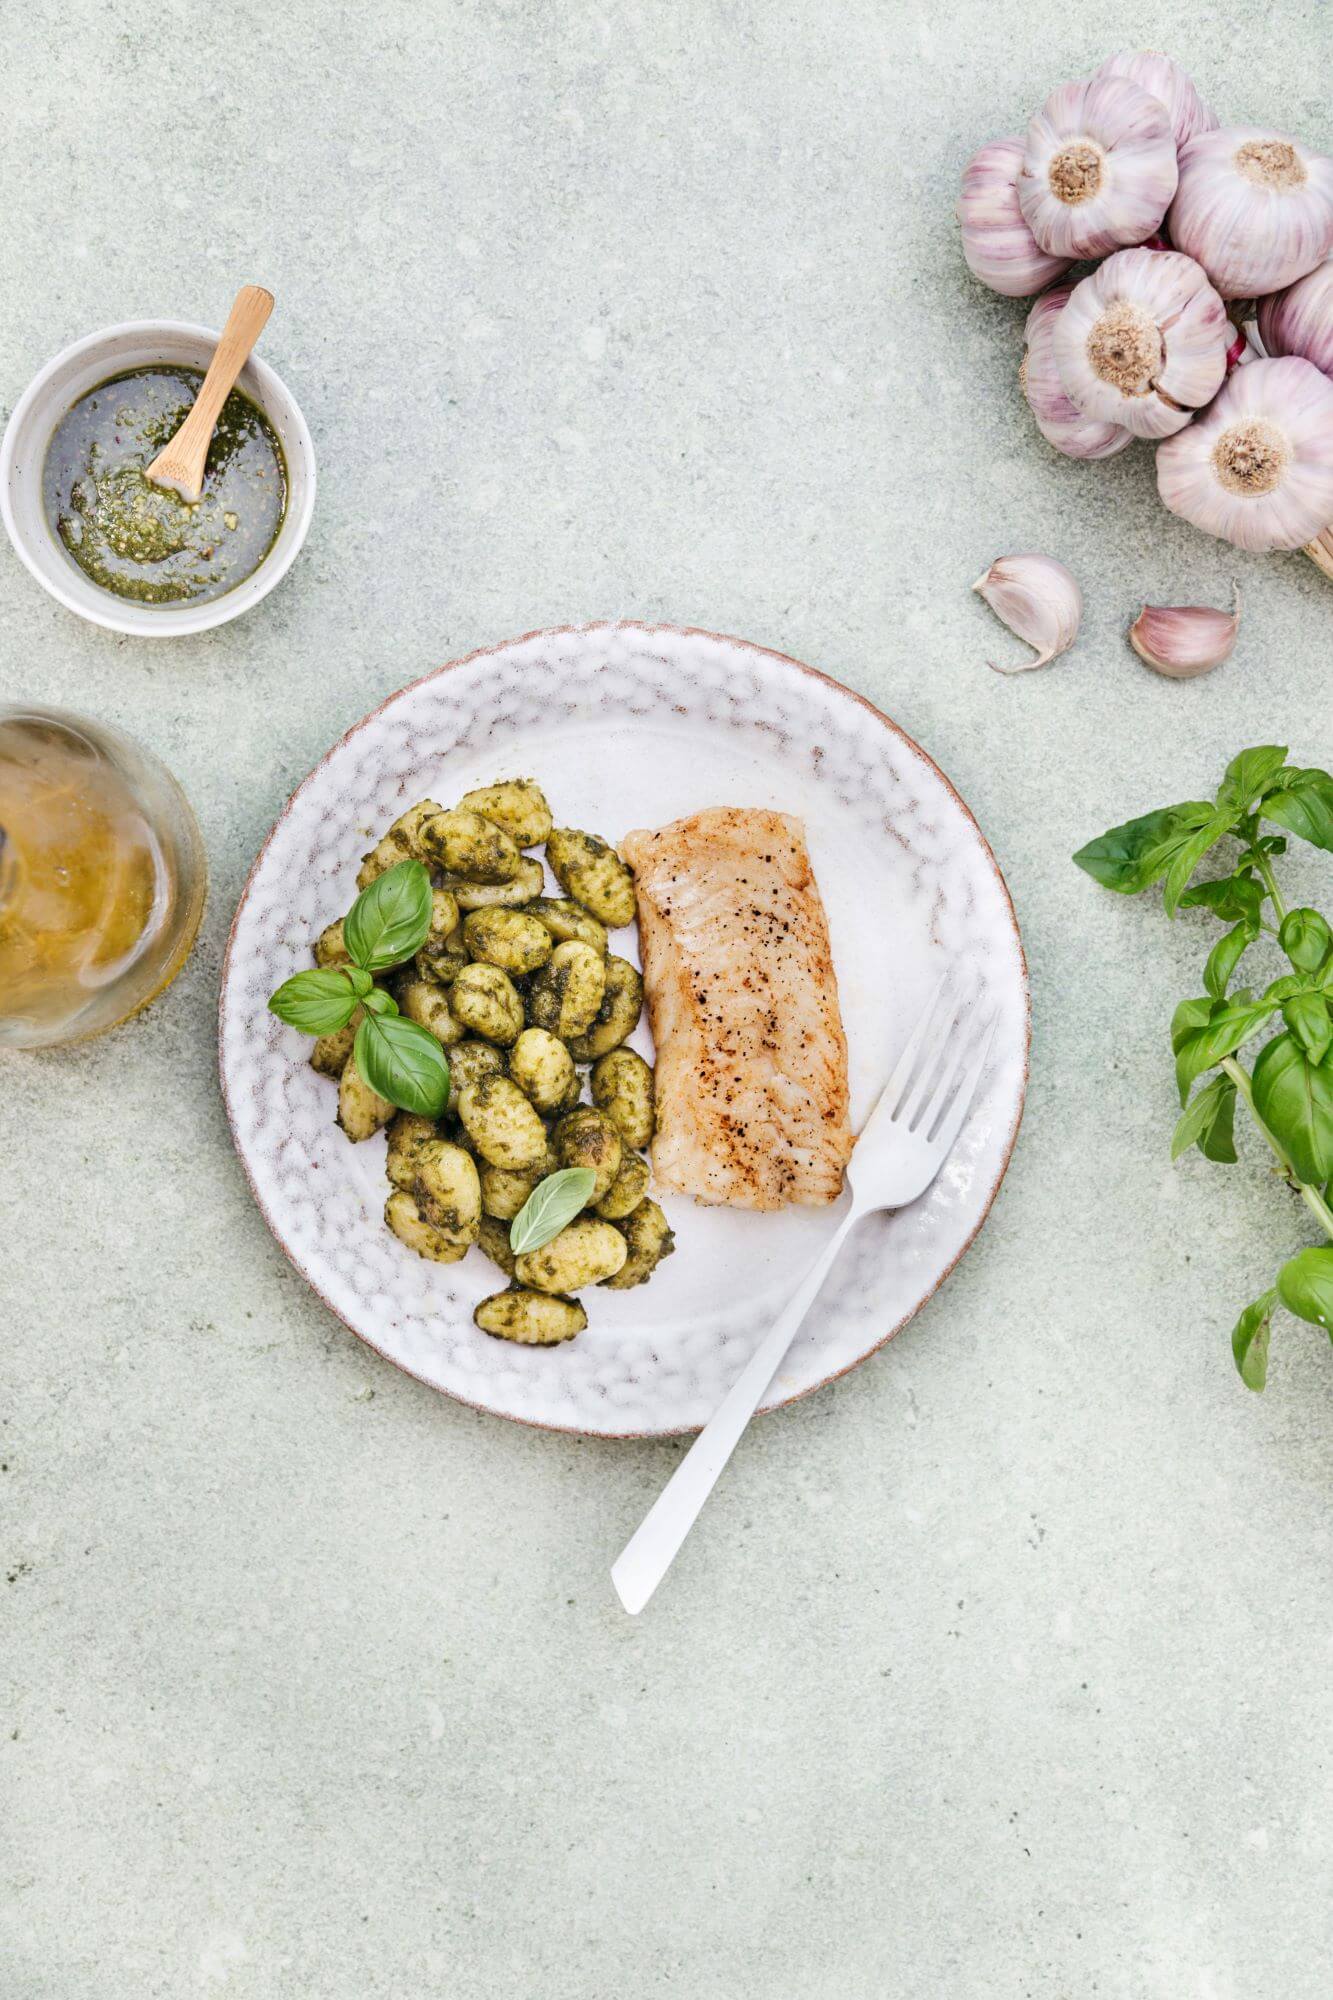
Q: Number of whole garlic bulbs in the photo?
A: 8